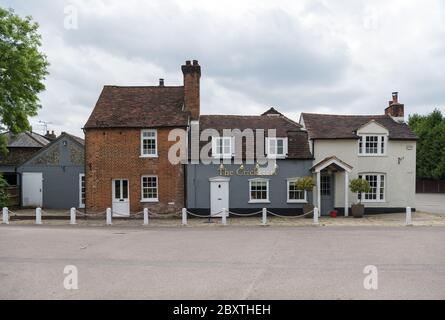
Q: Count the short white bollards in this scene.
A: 10